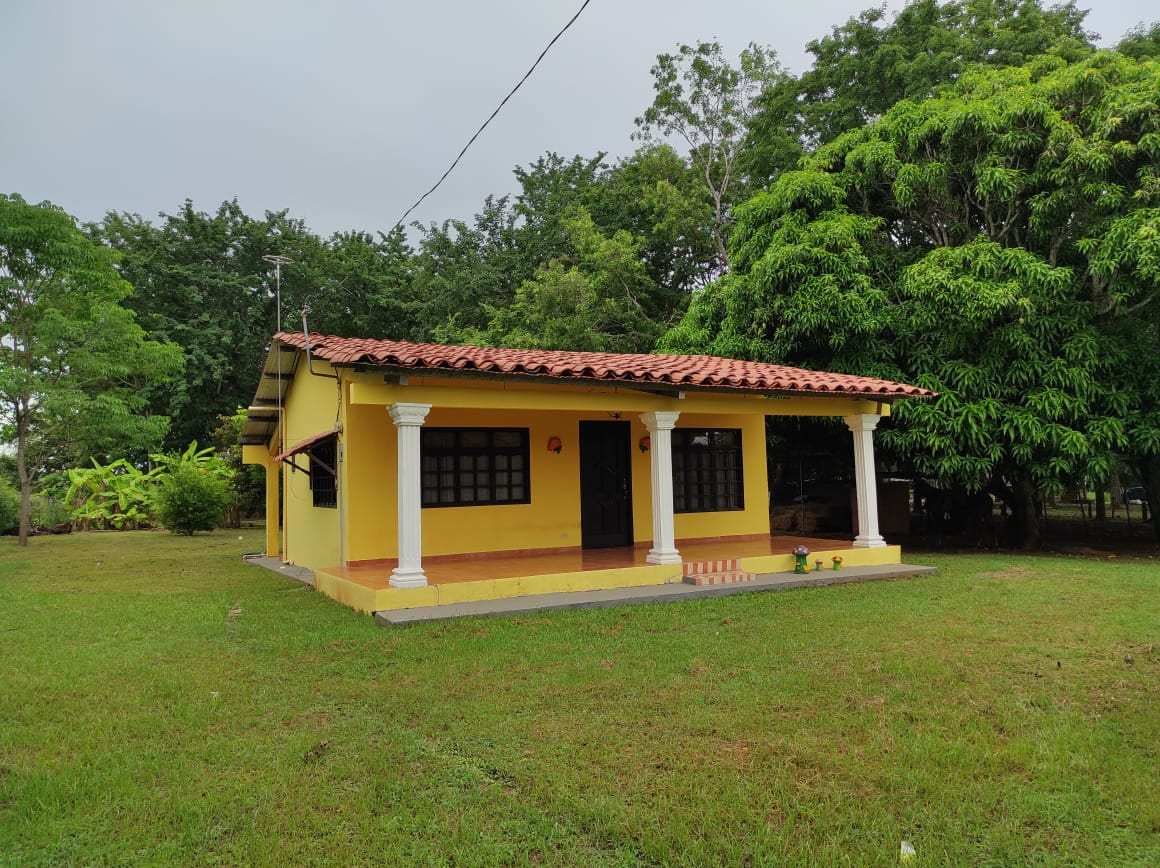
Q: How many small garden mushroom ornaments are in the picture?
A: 3